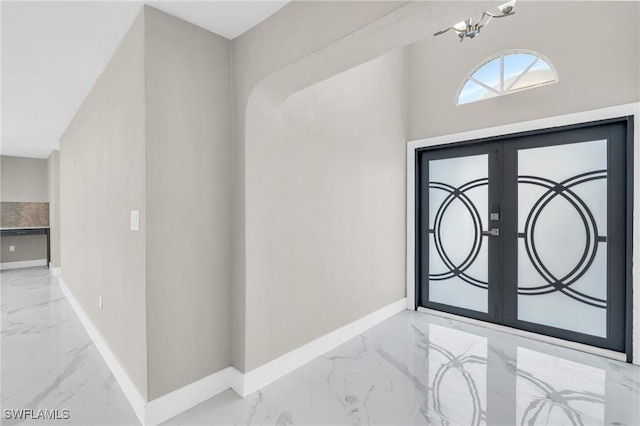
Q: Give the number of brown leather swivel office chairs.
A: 0